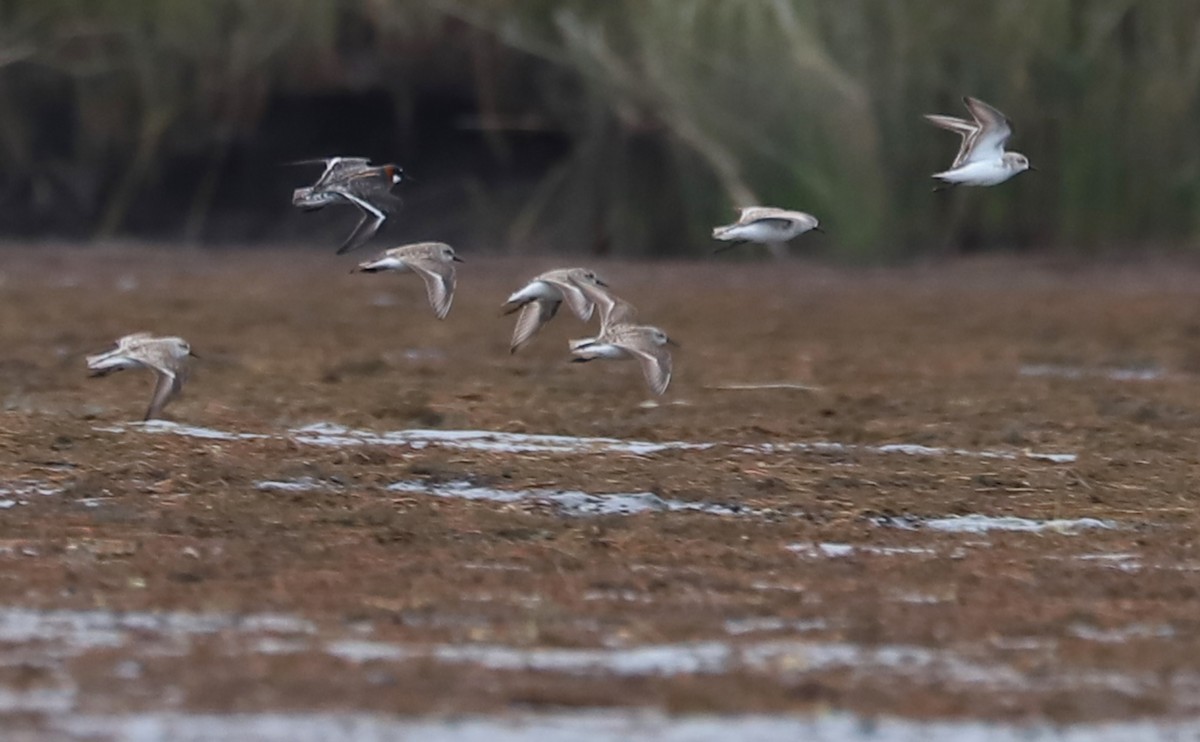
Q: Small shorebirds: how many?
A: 7